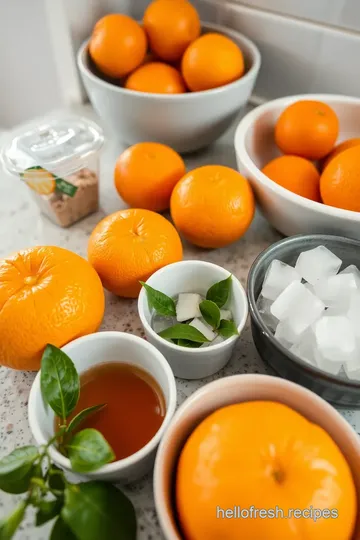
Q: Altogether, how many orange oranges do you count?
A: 13